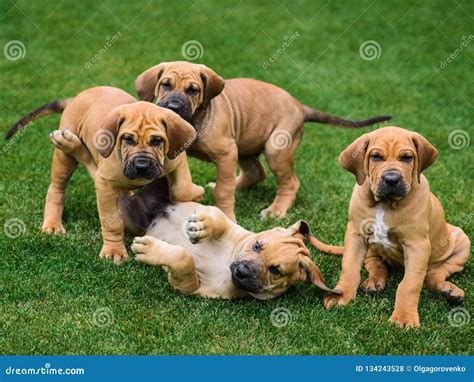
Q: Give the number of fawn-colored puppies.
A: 4